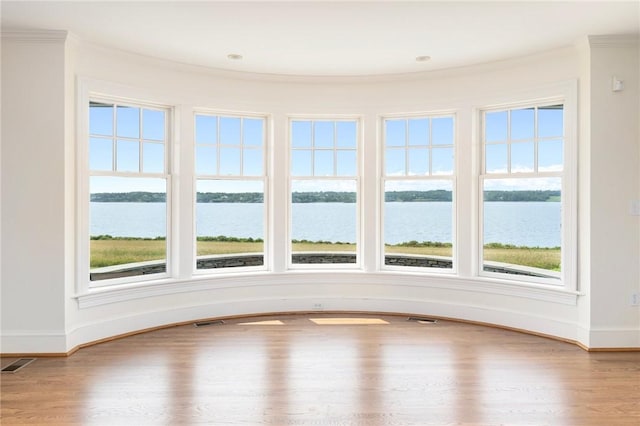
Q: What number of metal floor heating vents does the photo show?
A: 3